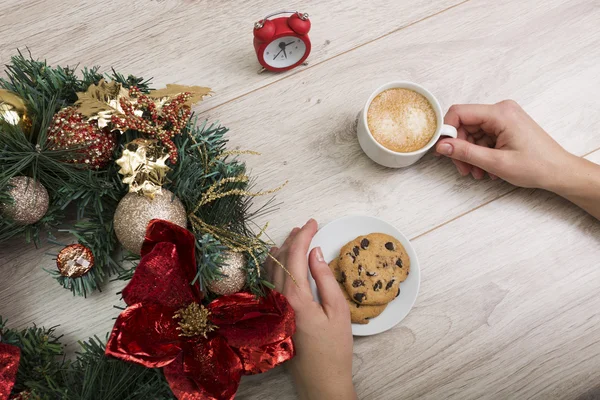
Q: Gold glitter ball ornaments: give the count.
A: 3